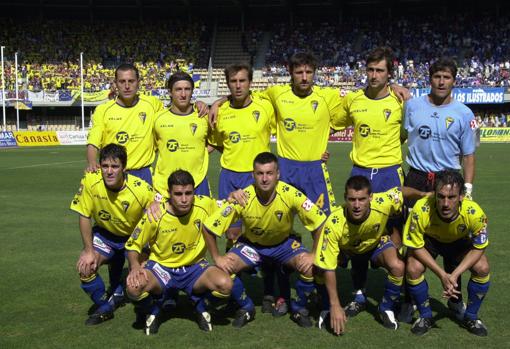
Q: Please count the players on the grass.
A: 11